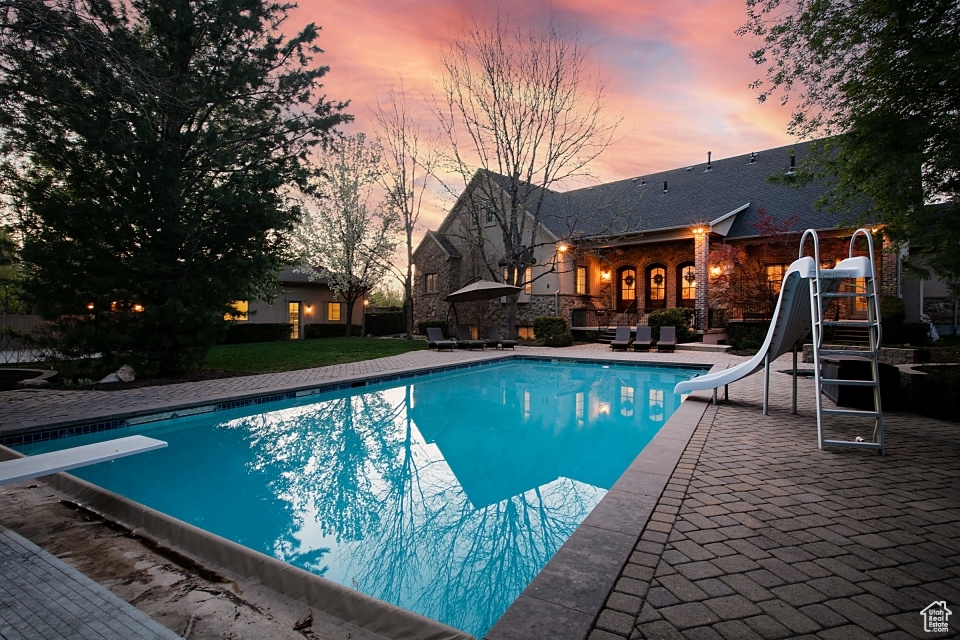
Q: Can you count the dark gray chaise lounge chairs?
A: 6